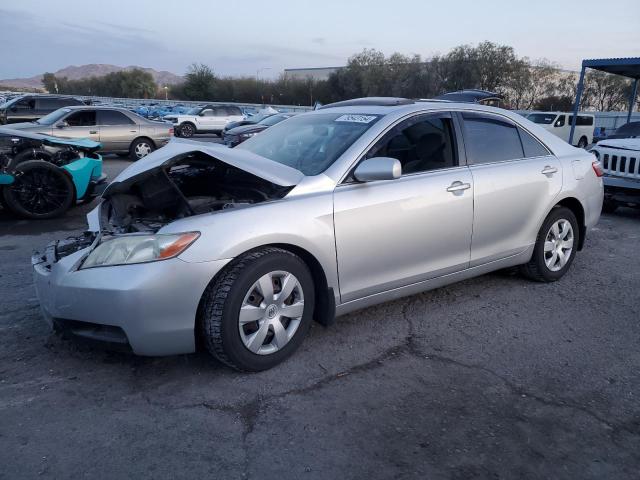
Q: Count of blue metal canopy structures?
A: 1